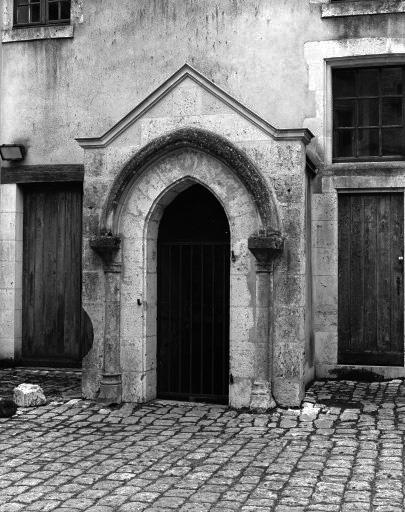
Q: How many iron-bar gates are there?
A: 1